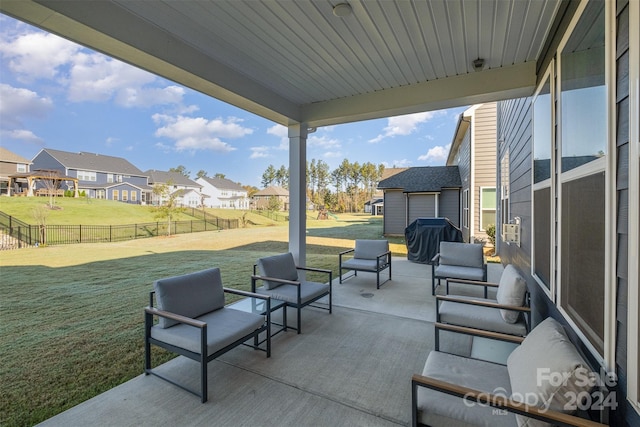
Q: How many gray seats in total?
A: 6